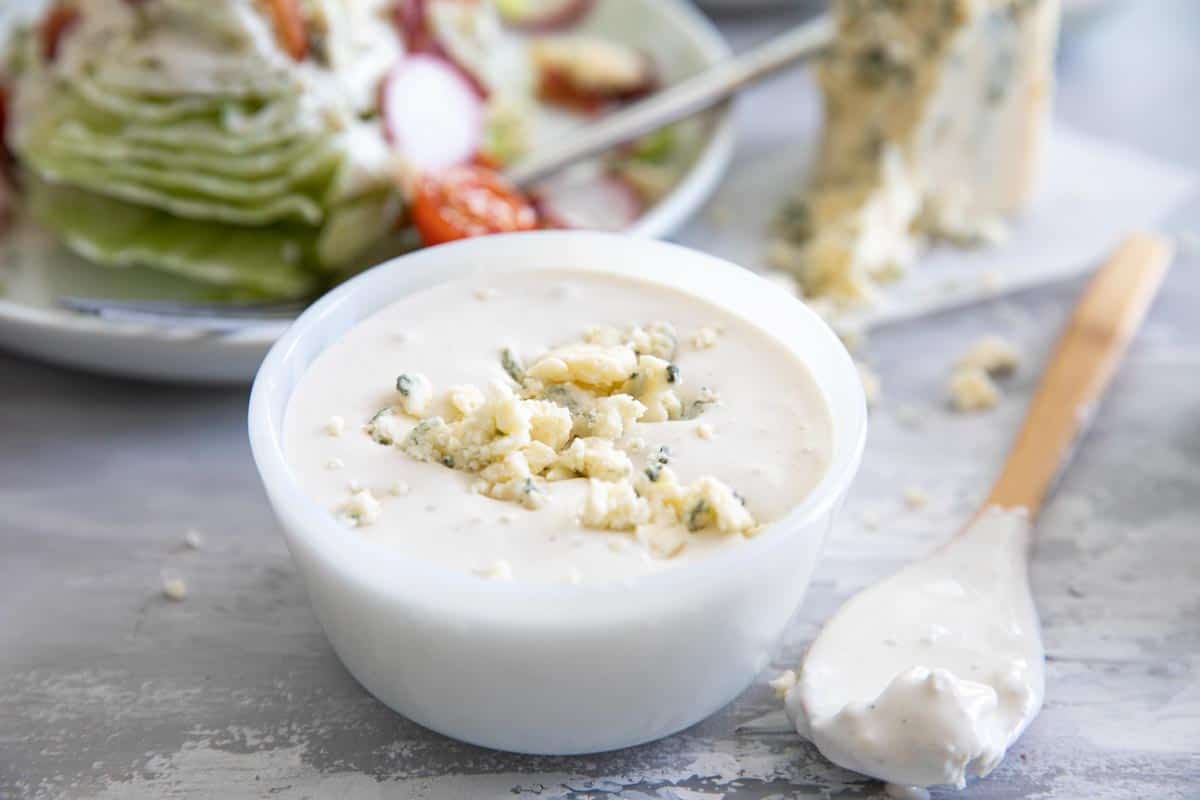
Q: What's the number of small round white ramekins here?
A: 1